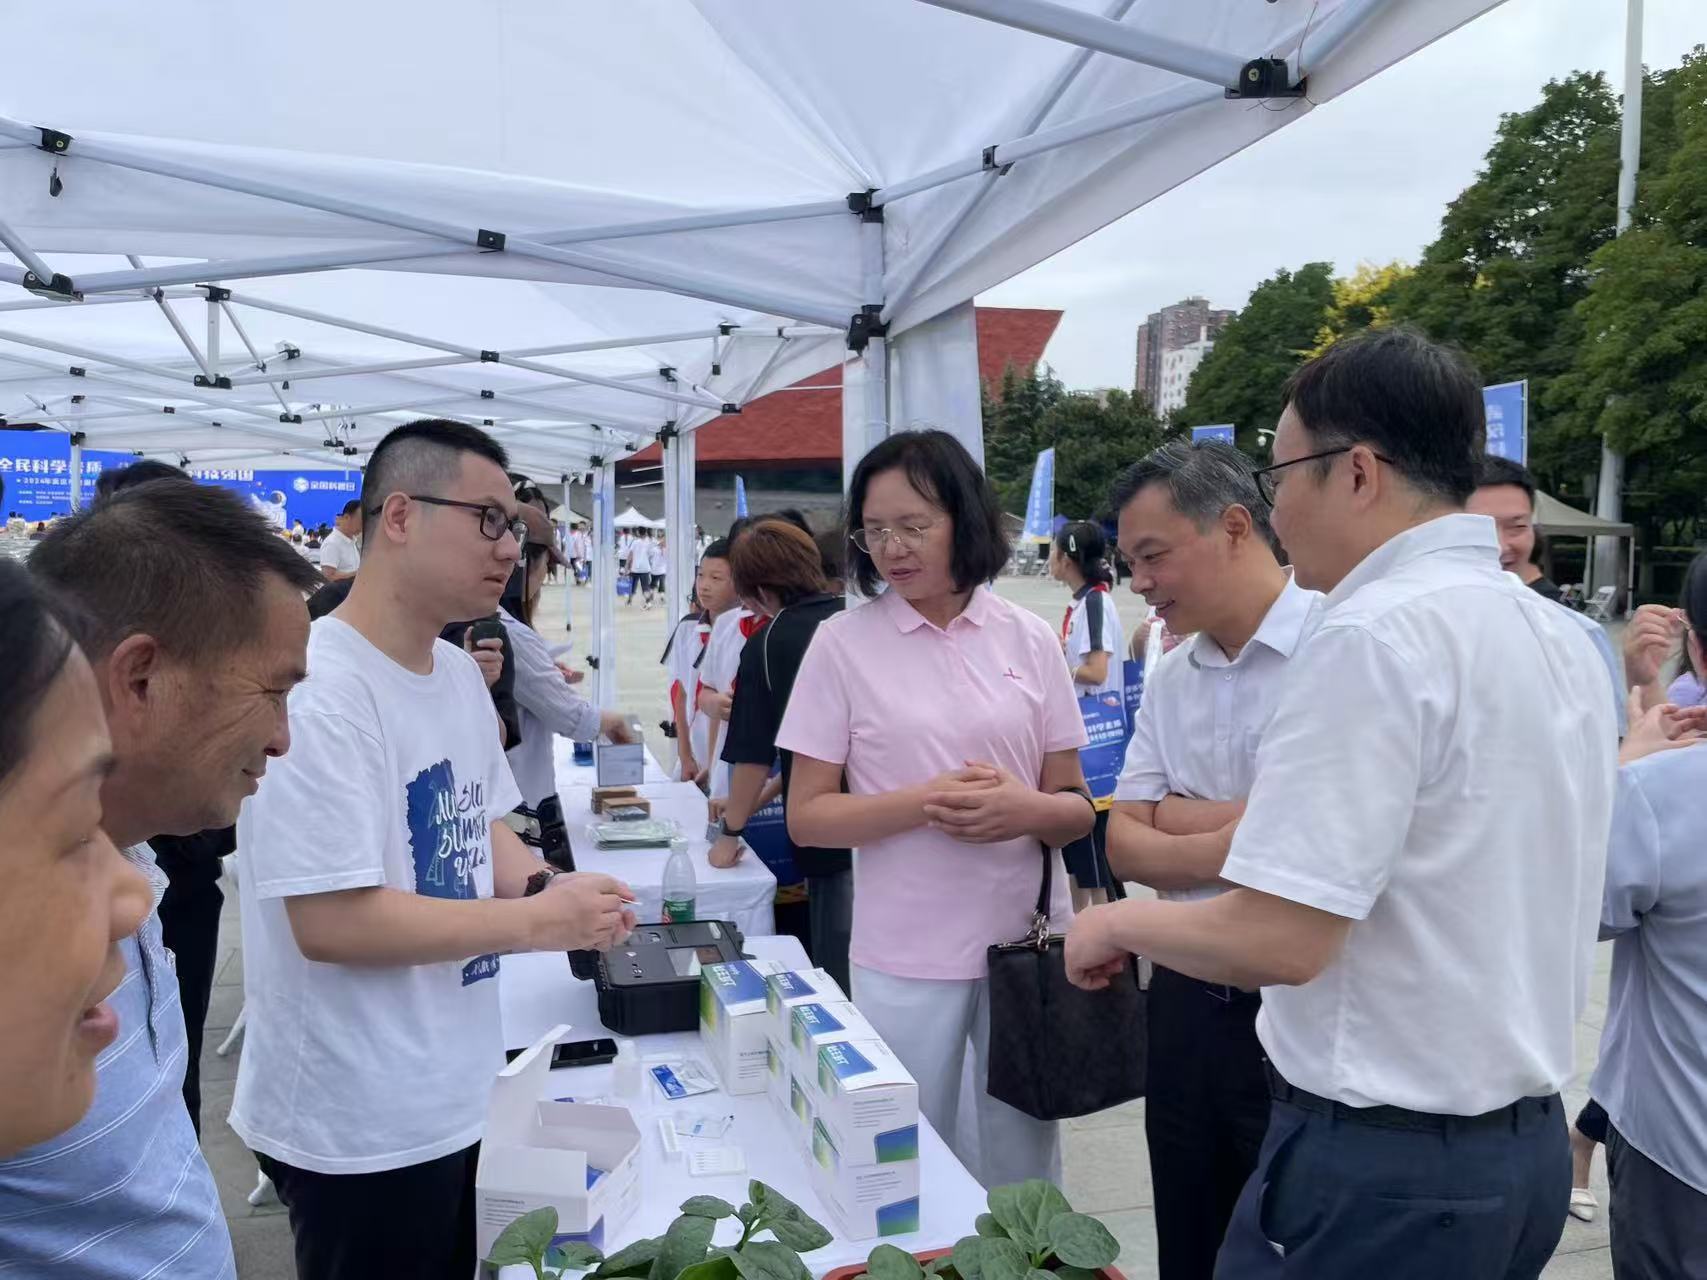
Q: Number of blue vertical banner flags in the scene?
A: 4